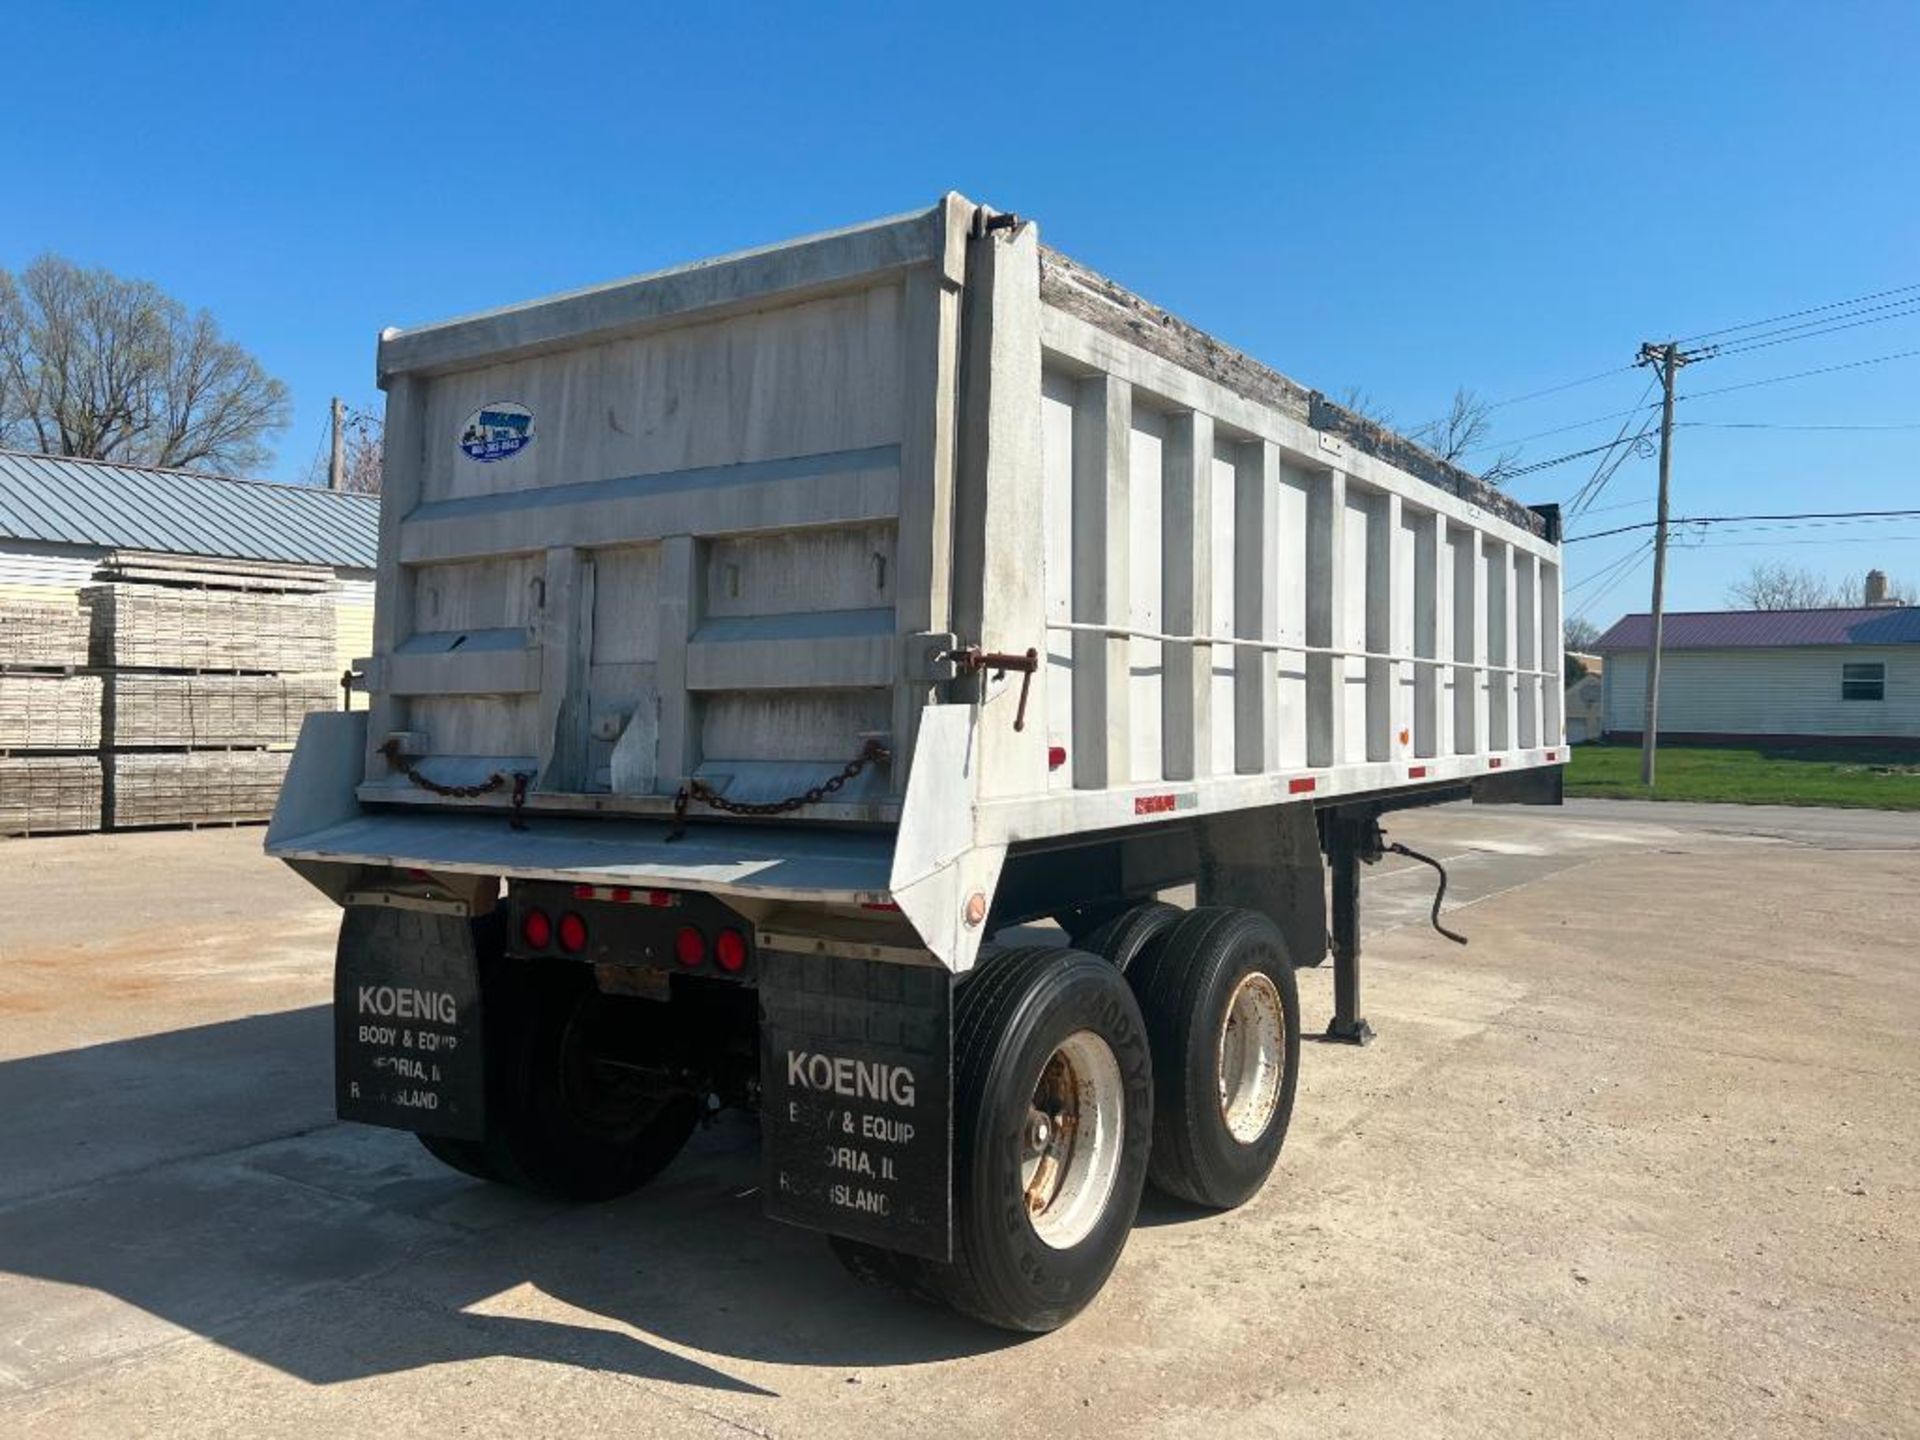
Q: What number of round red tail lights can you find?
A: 4